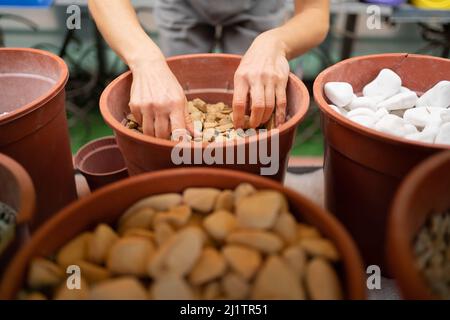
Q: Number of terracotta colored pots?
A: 7